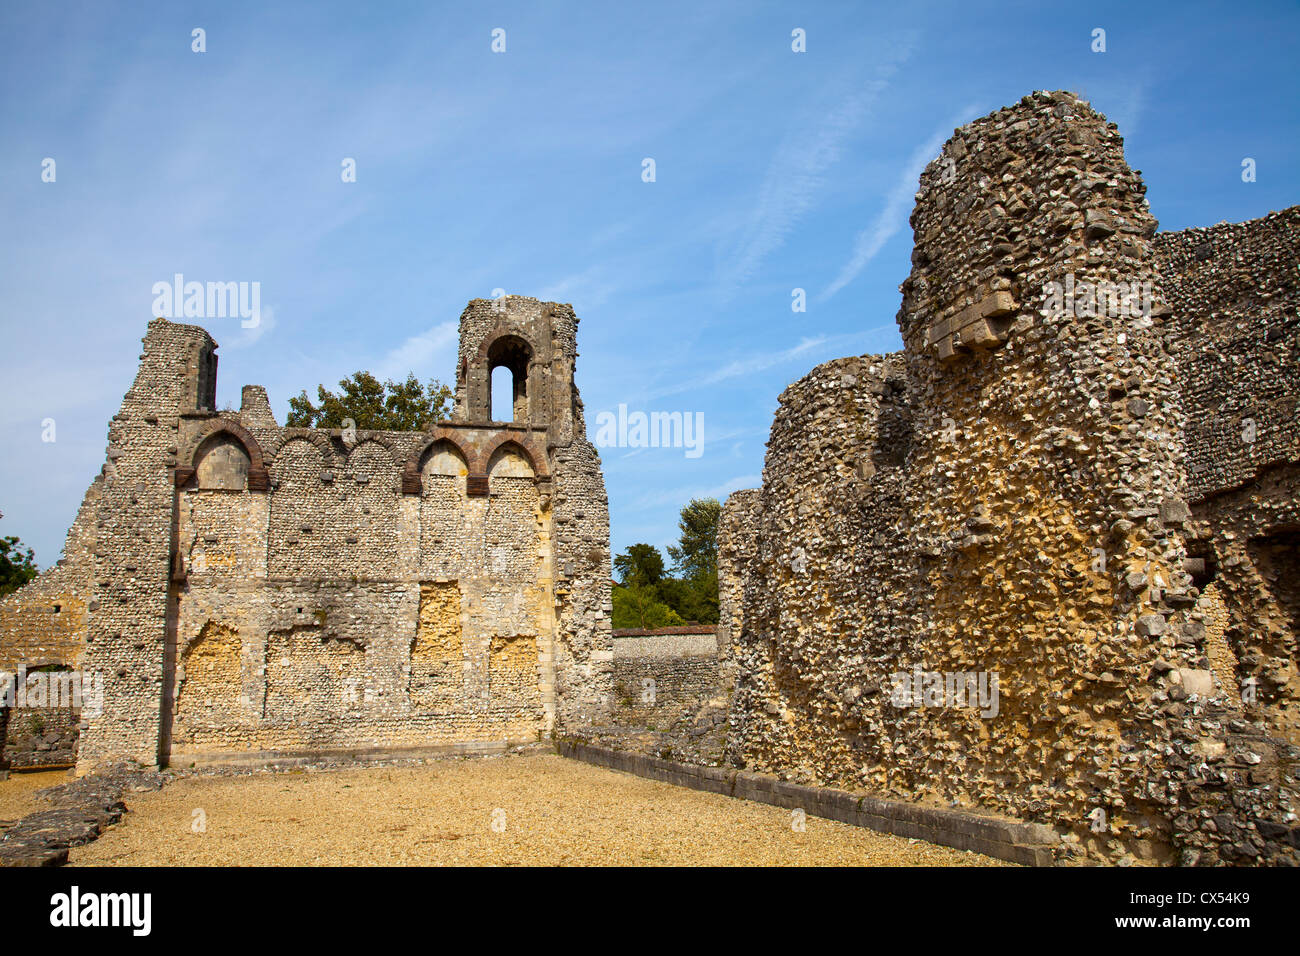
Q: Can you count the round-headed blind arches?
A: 2